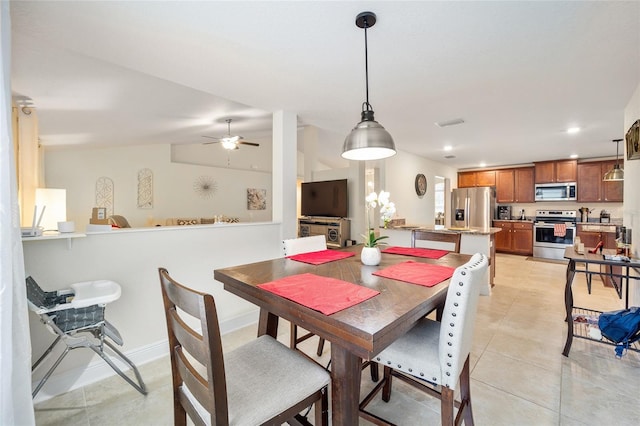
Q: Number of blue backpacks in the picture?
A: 1